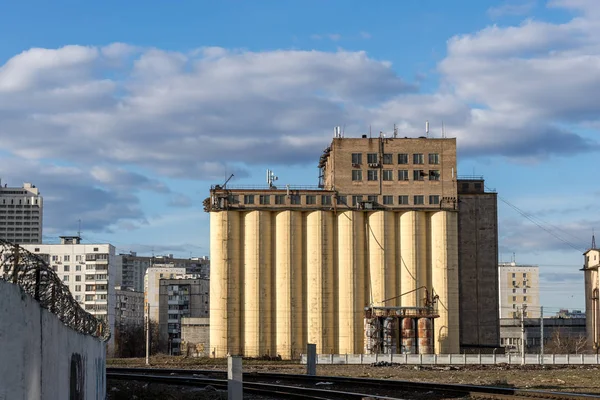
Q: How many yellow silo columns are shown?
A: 8